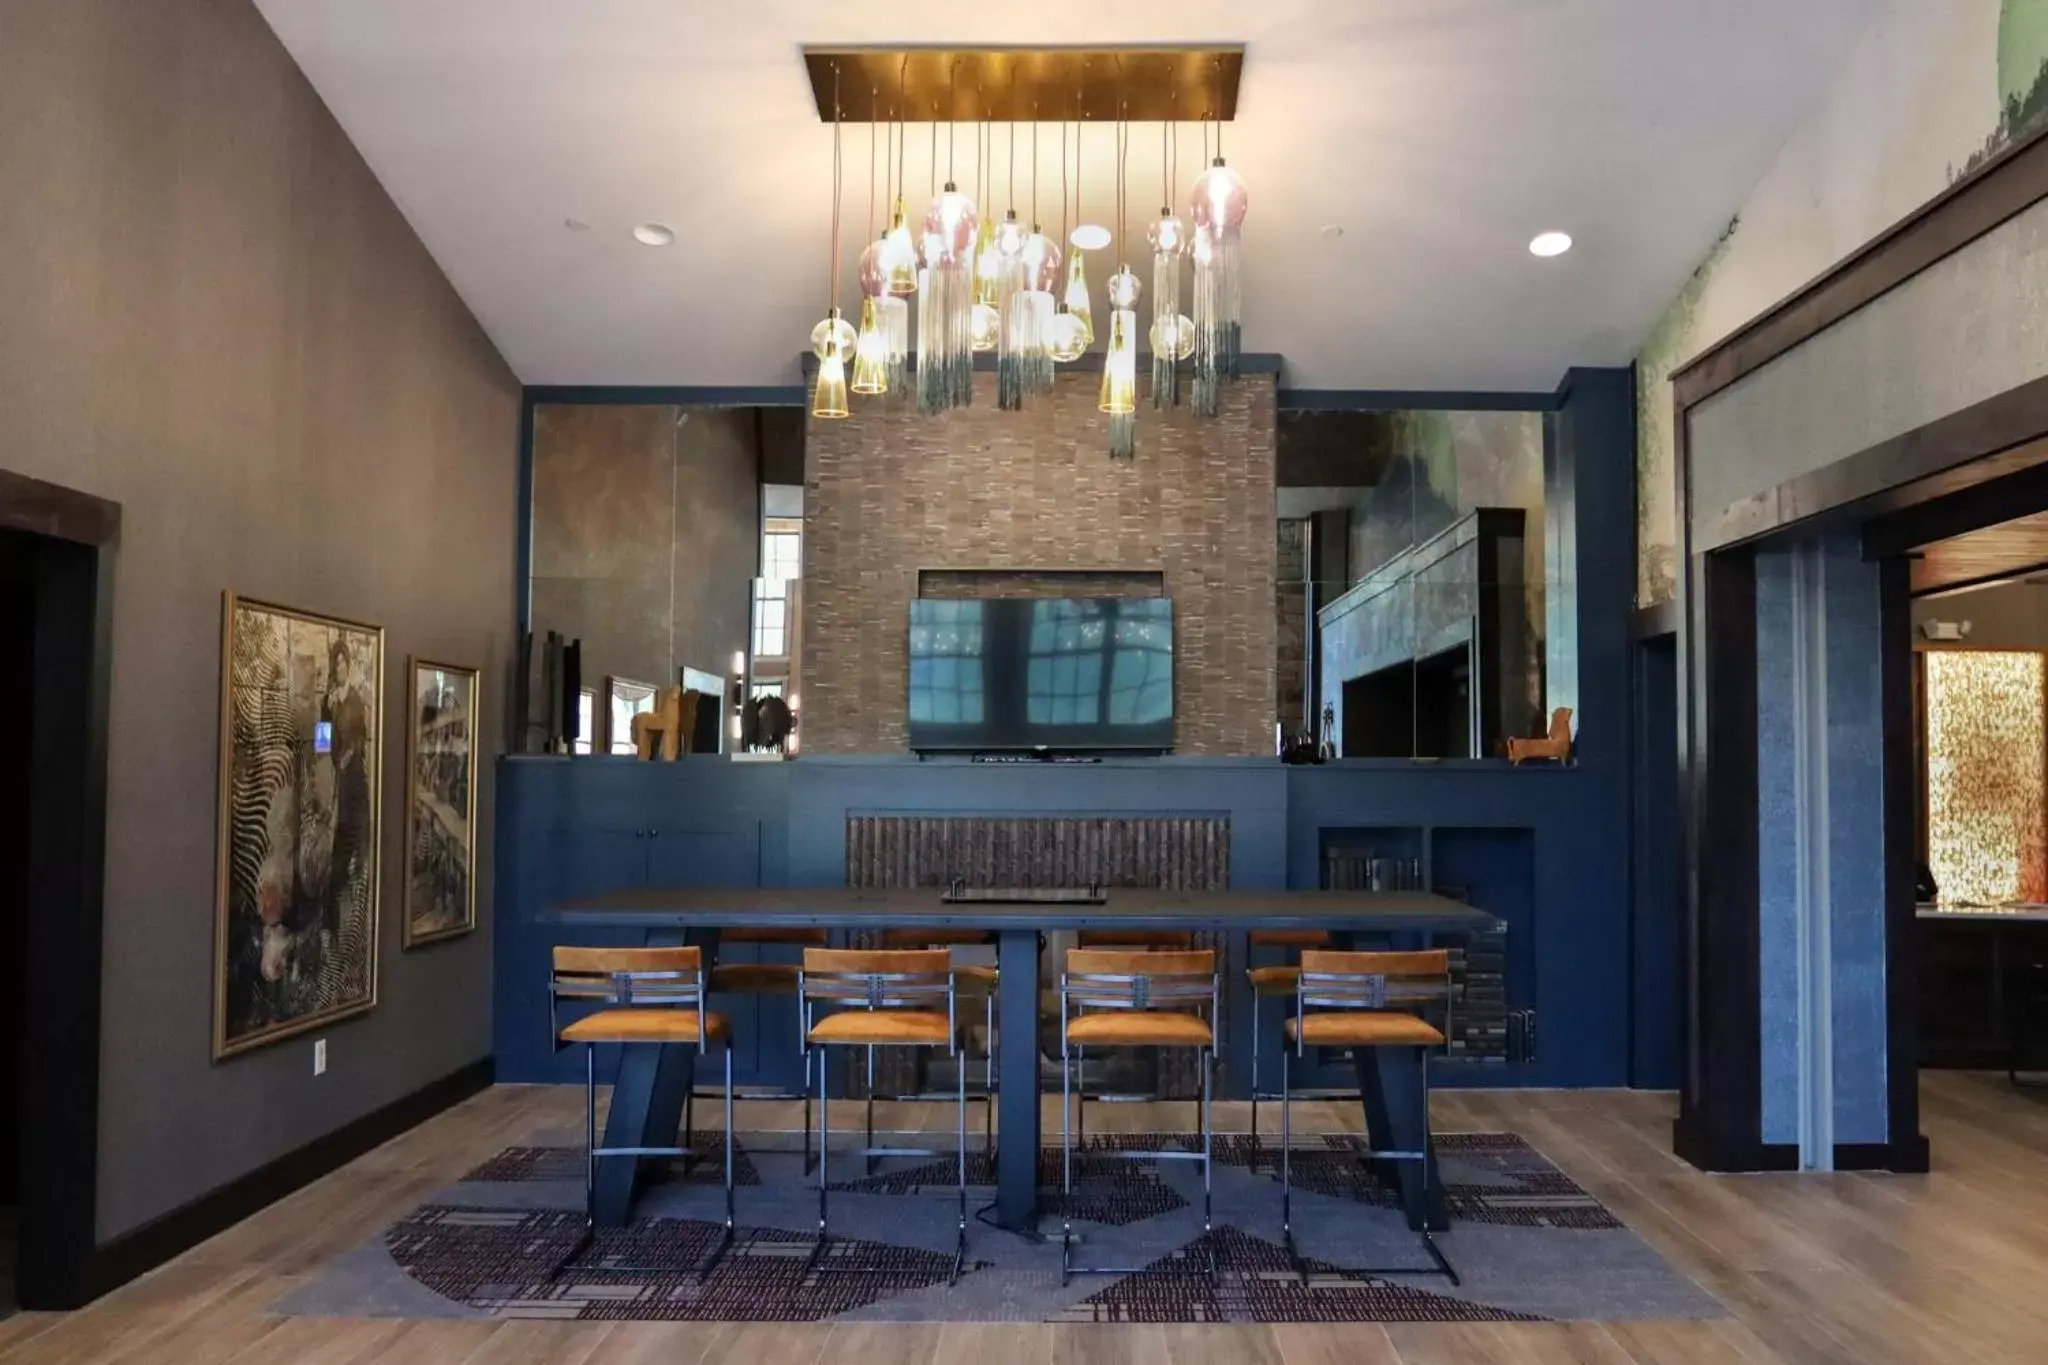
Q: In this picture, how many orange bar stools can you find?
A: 8